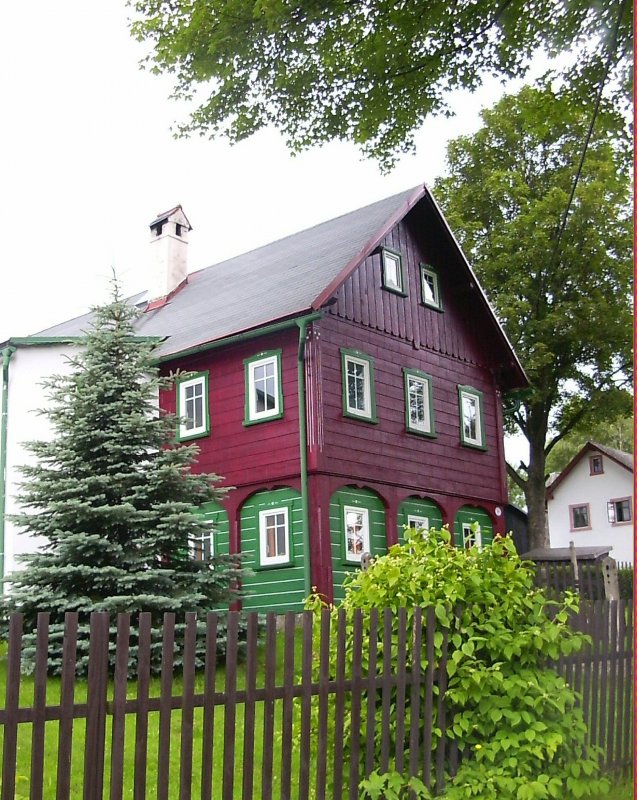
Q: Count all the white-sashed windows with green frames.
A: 12